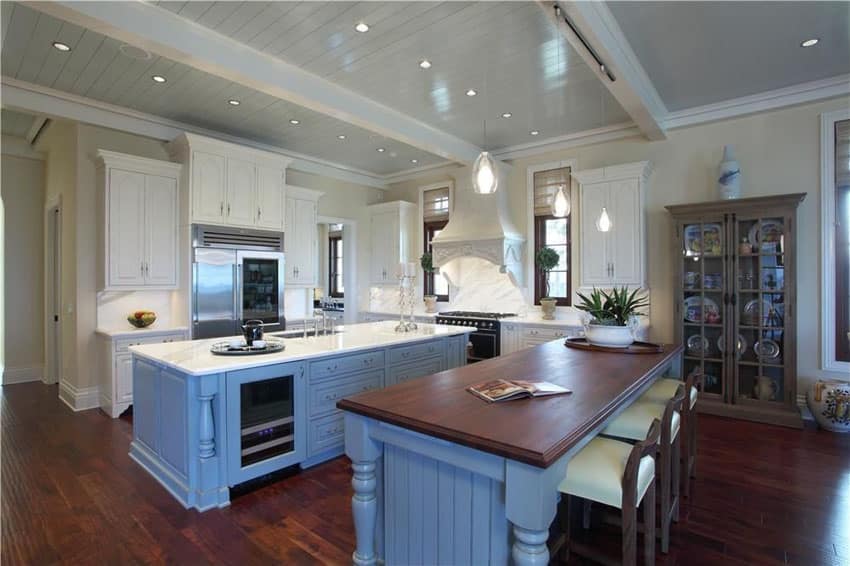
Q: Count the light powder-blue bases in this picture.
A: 2